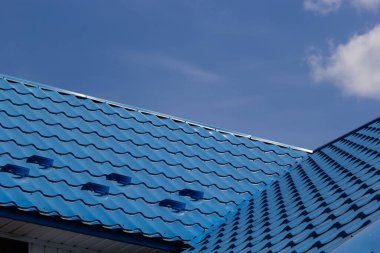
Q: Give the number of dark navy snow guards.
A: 6